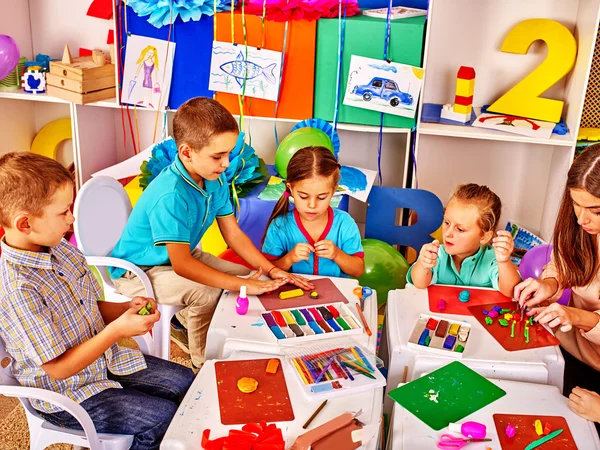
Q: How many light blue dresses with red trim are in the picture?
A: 1